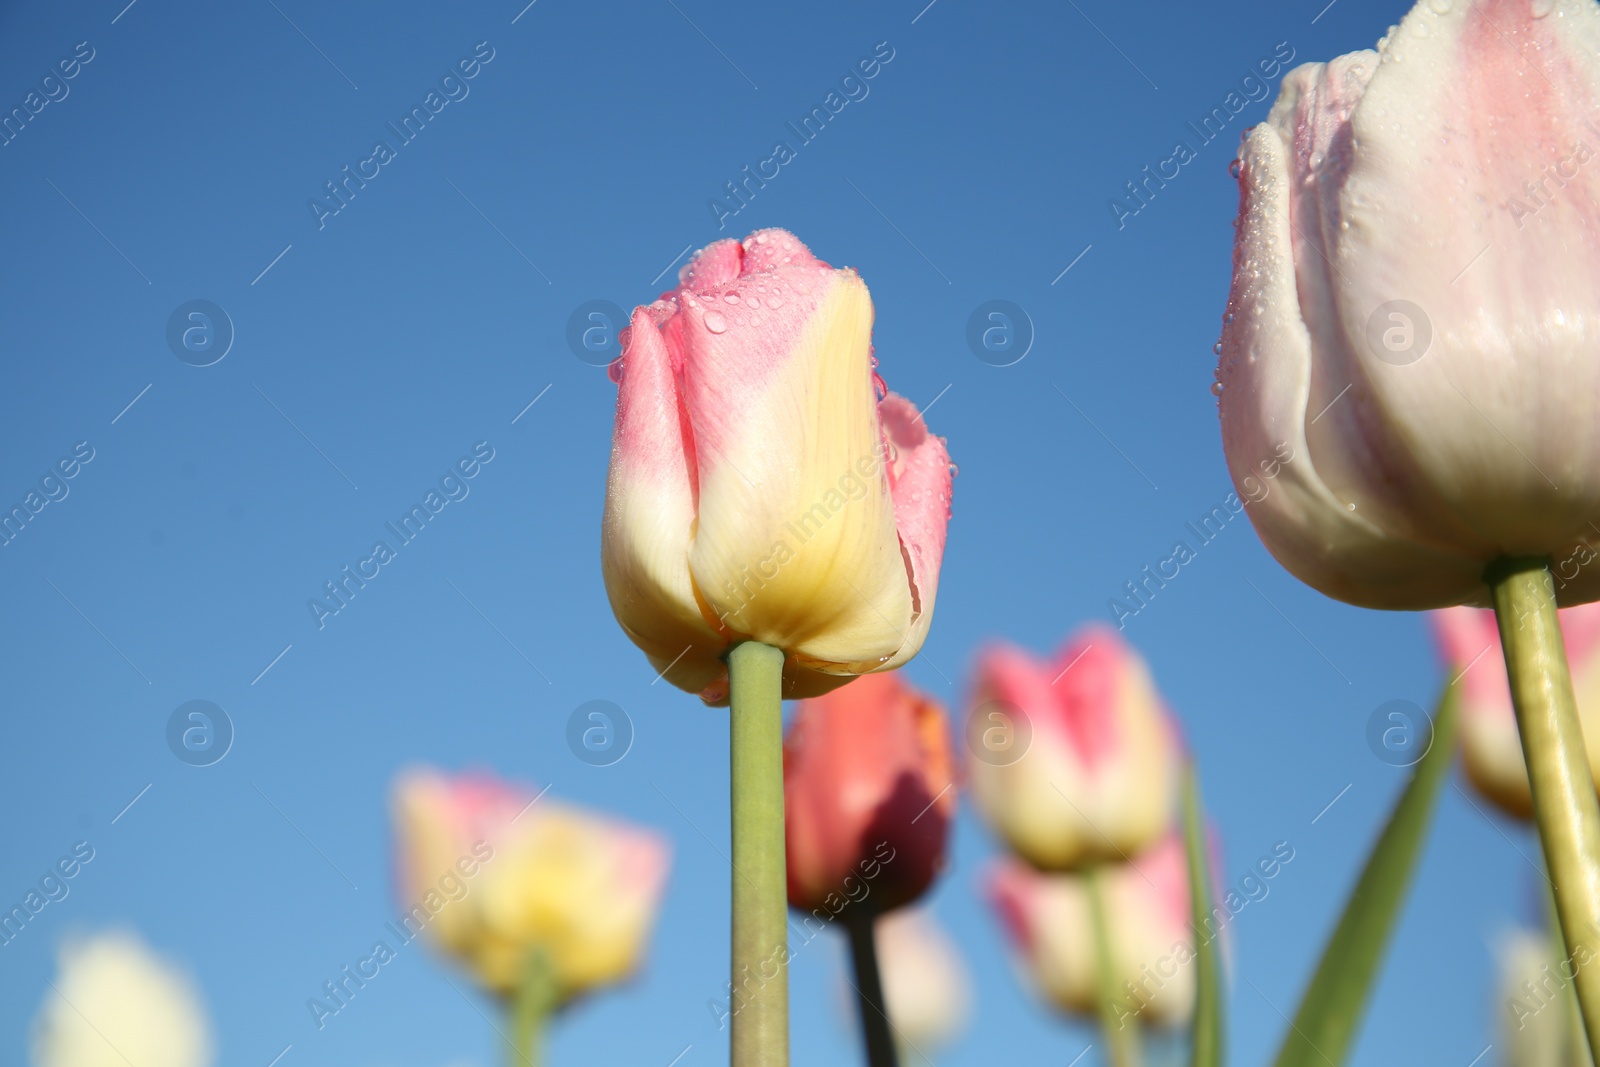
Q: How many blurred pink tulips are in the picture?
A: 4